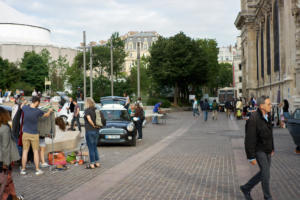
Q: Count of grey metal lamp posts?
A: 4